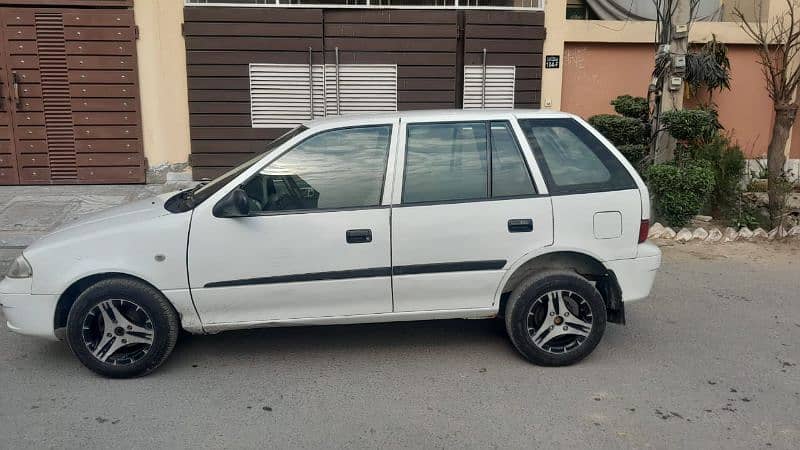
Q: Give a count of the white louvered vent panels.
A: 3